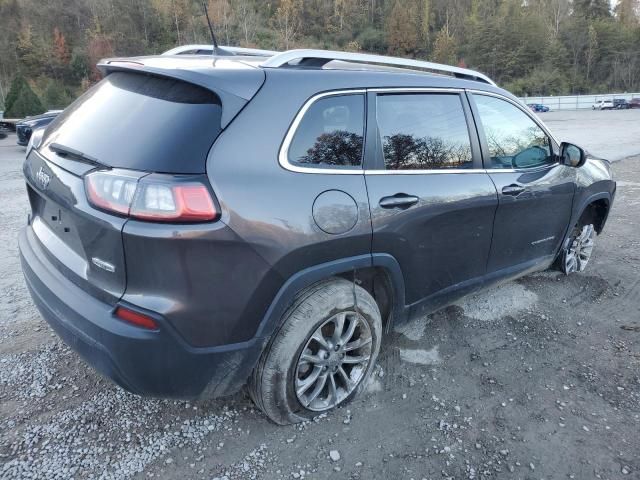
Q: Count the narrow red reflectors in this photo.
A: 1